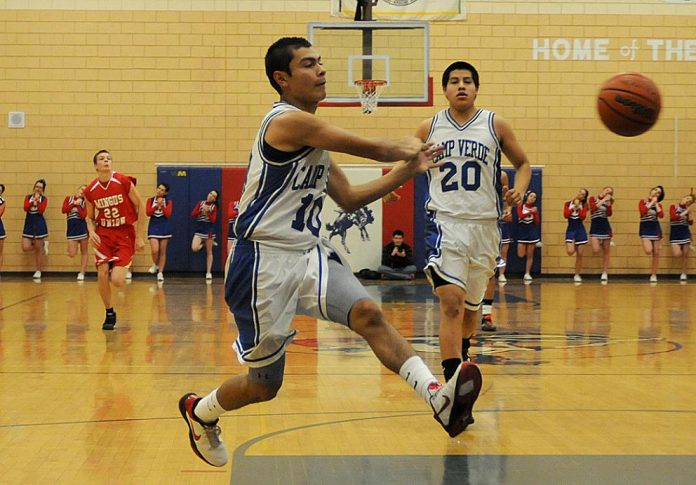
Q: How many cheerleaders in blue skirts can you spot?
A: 12